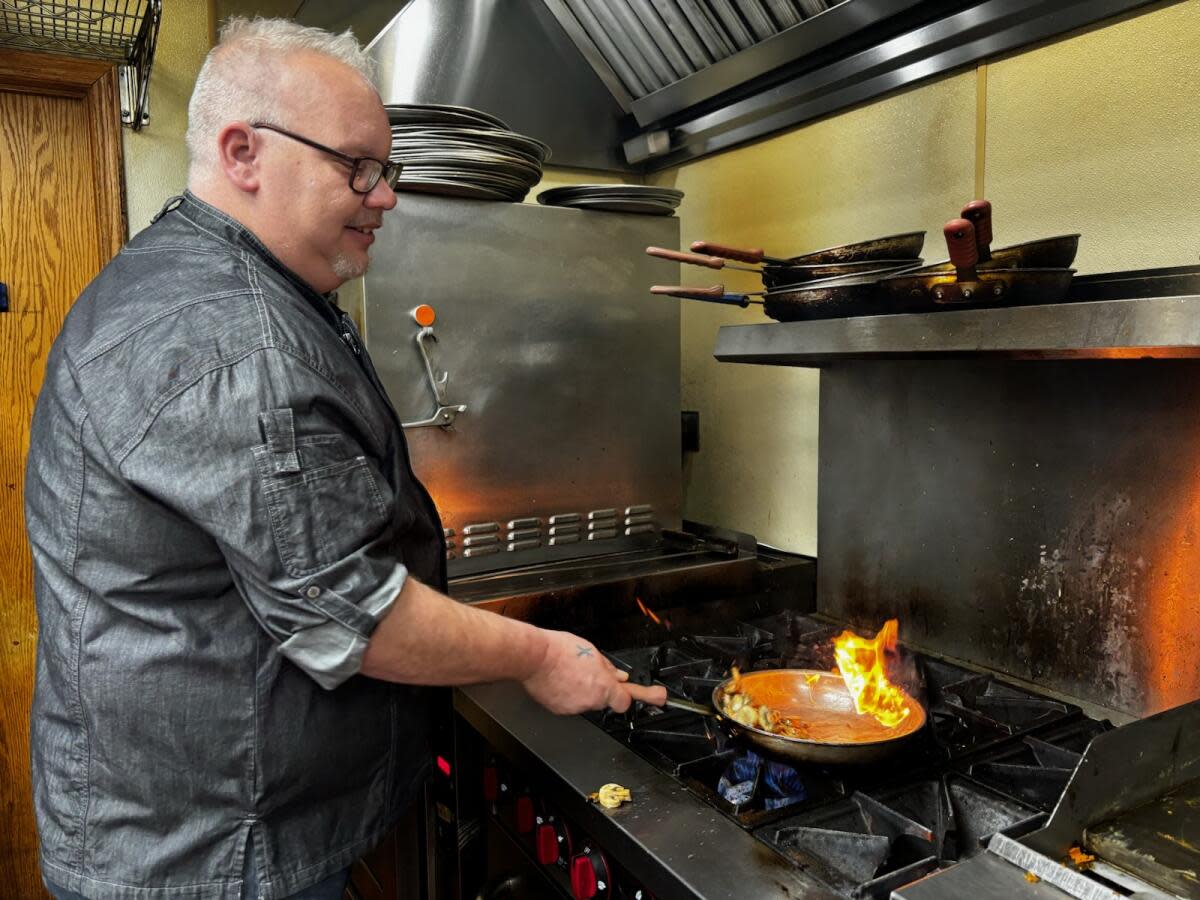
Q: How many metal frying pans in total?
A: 7